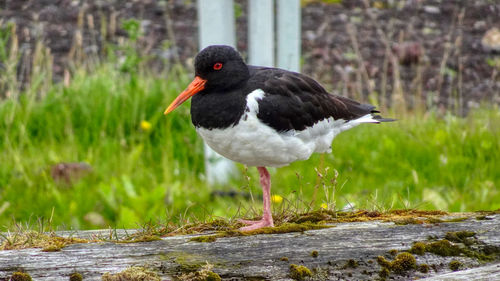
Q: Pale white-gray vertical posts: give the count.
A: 3